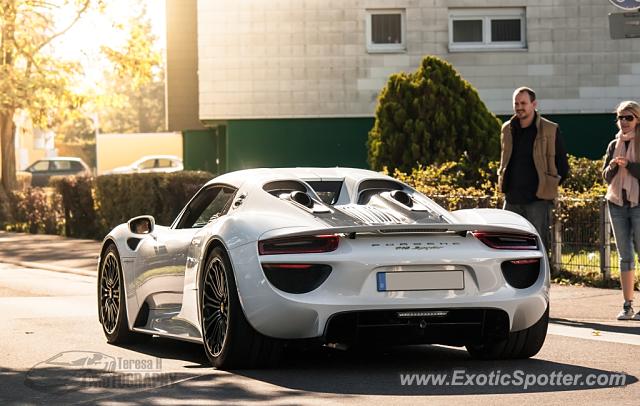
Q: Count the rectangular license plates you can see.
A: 1